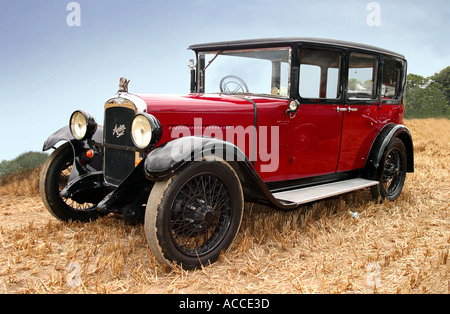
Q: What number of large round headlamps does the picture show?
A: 2